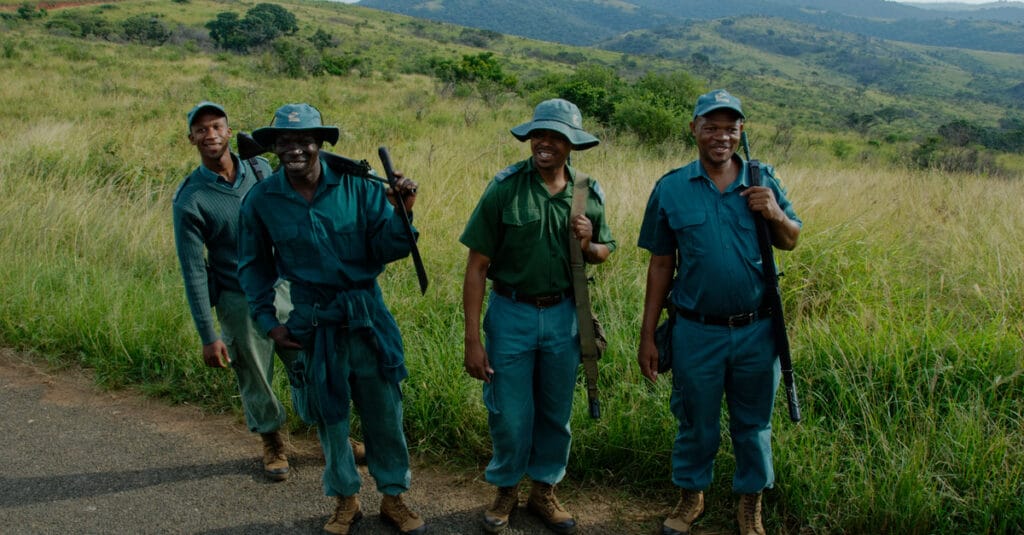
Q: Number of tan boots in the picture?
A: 8